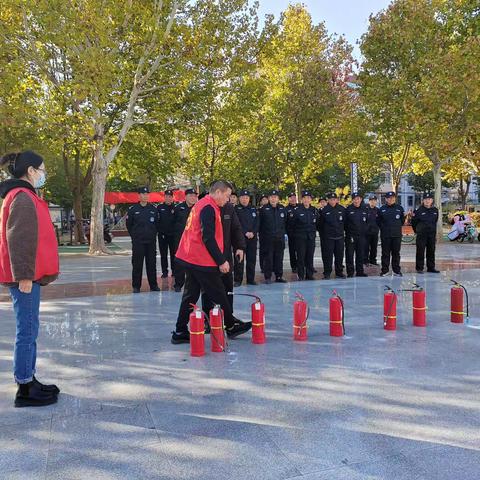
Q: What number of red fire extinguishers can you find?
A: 8